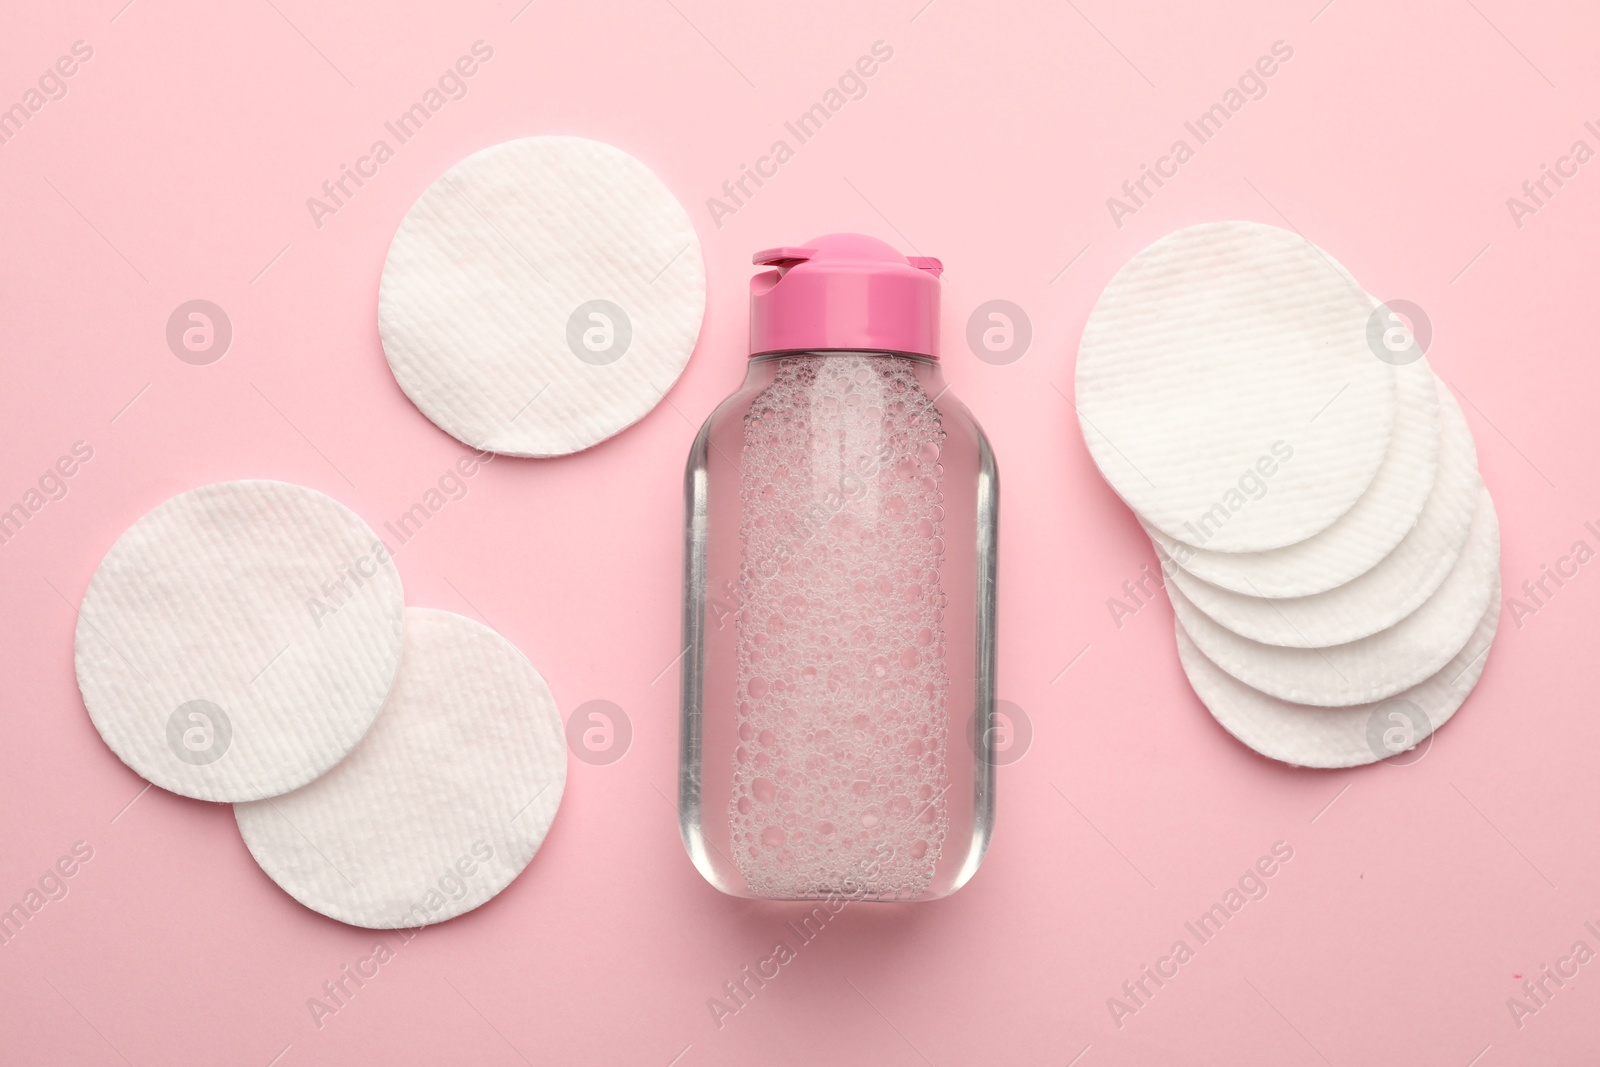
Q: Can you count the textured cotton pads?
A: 8